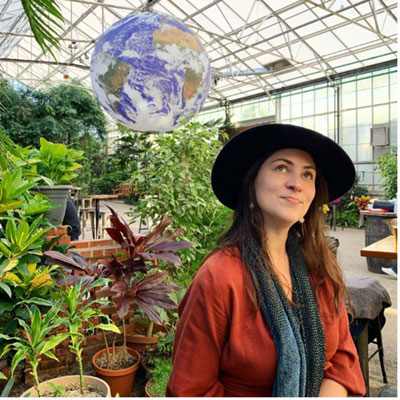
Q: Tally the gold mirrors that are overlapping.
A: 0